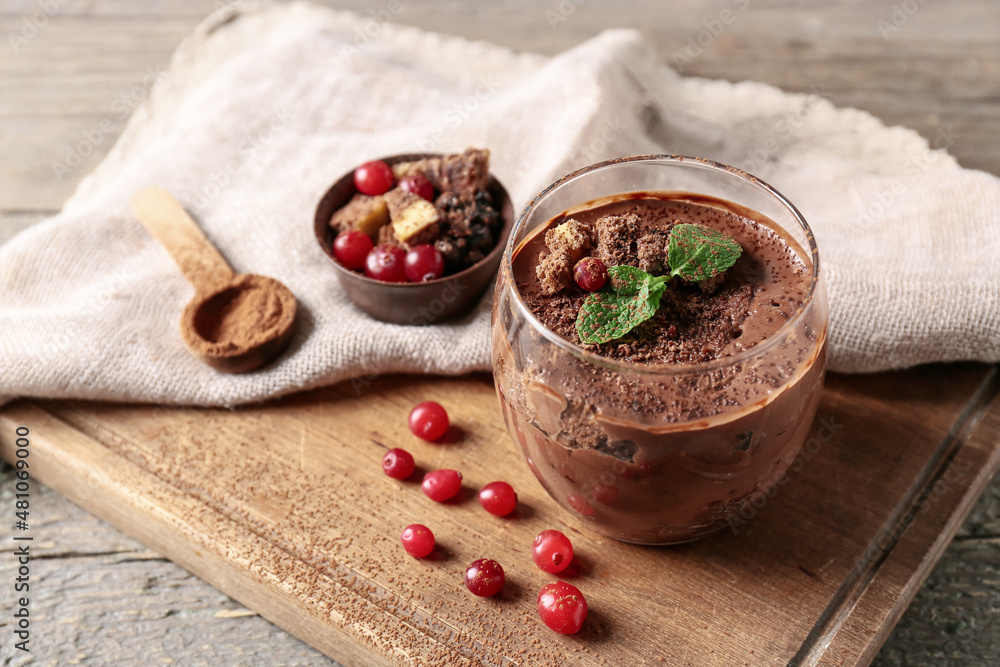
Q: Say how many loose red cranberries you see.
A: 8